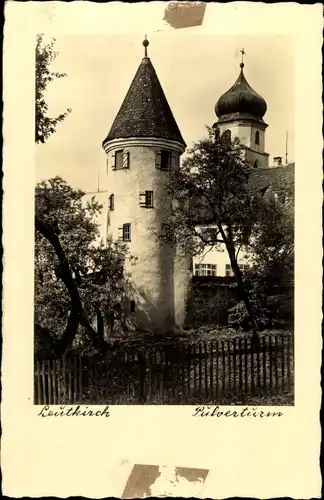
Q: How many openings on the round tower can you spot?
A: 6